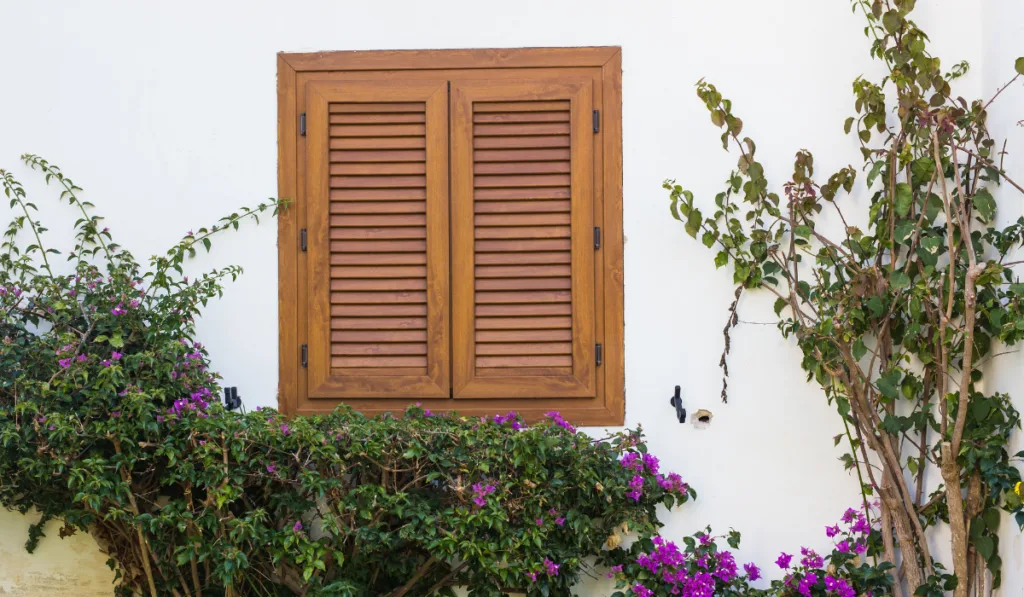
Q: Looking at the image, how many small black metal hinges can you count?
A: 6